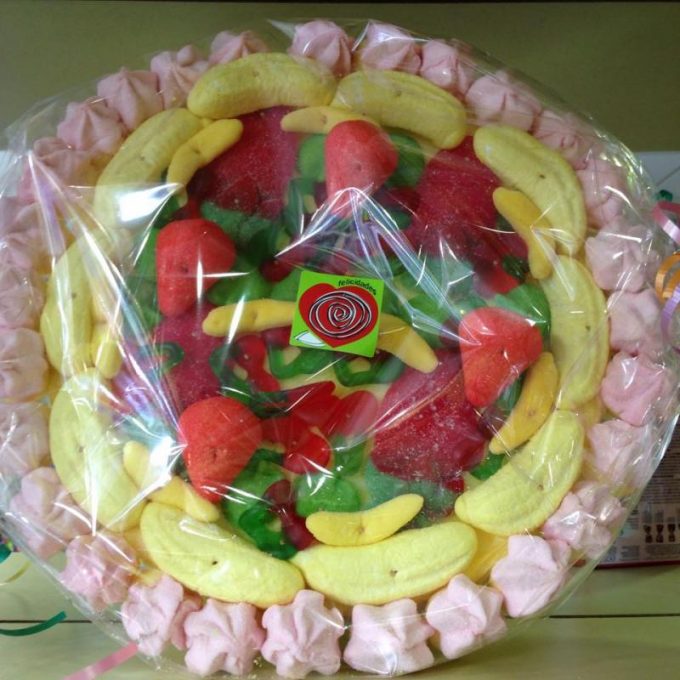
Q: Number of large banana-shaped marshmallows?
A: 10